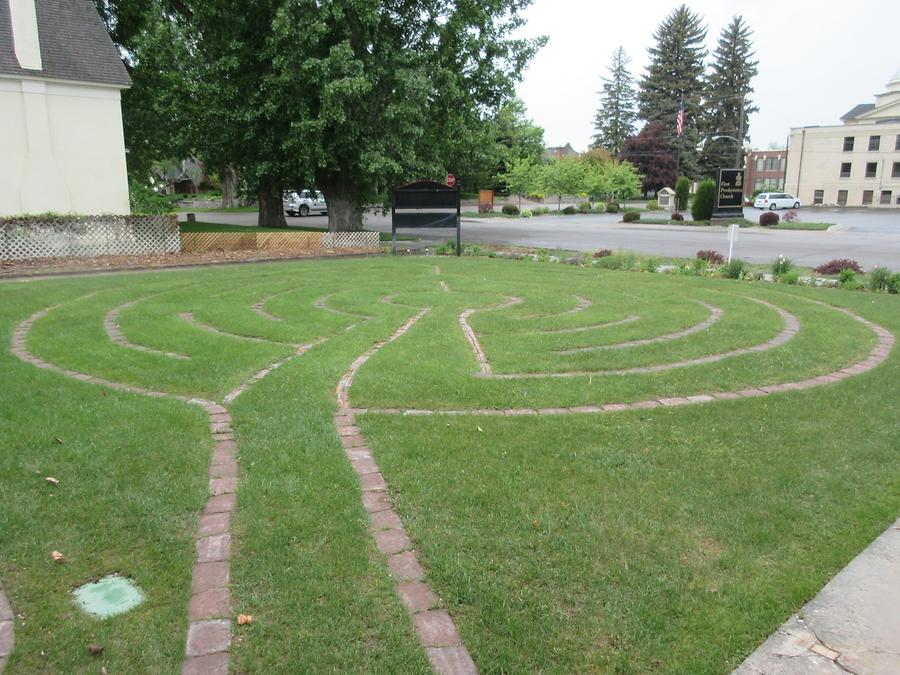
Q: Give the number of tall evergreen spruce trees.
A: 3